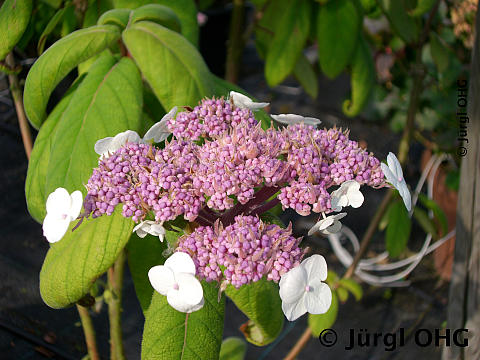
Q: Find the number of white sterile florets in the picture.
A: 11